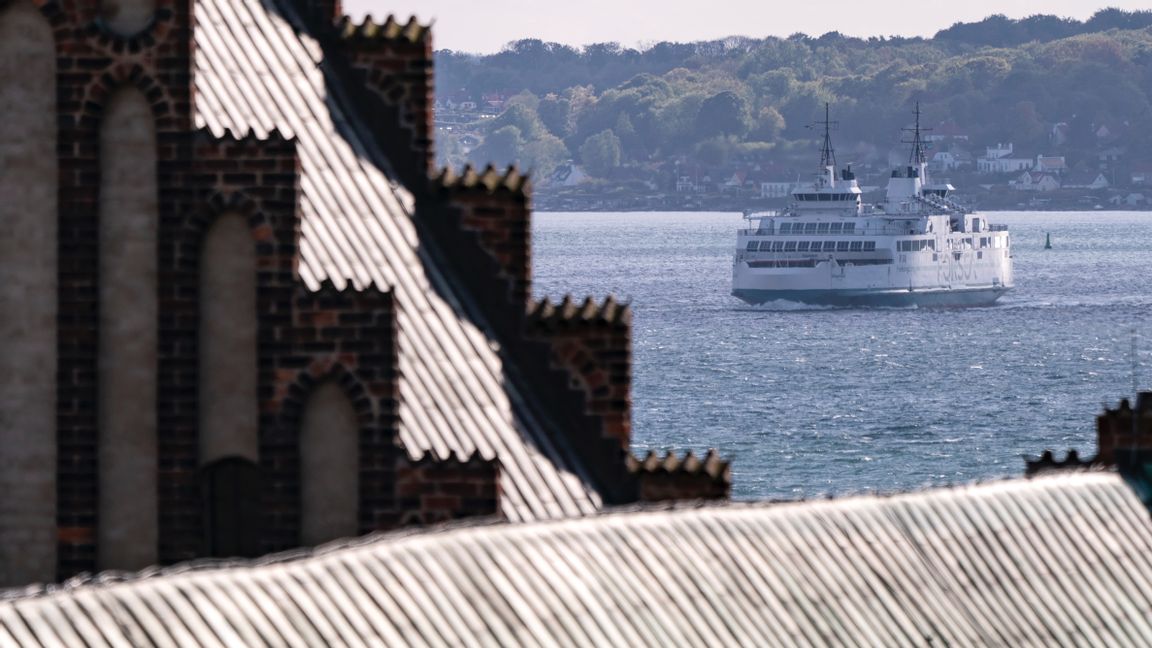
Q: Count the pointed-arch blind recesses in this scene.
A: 4